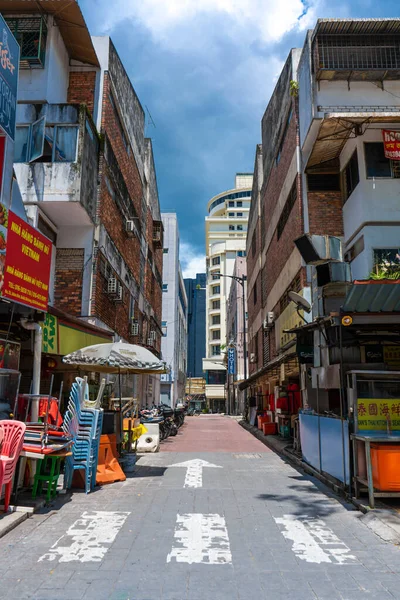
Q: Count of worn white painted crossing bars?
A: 3